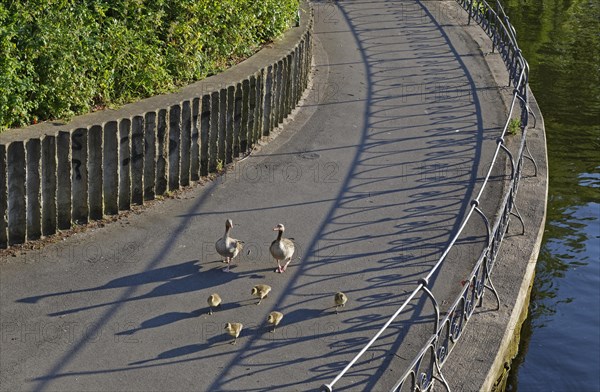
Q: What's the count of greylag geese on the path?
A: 7